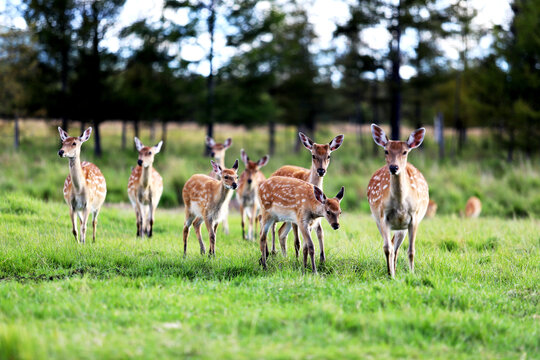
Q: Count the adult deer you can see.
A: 6